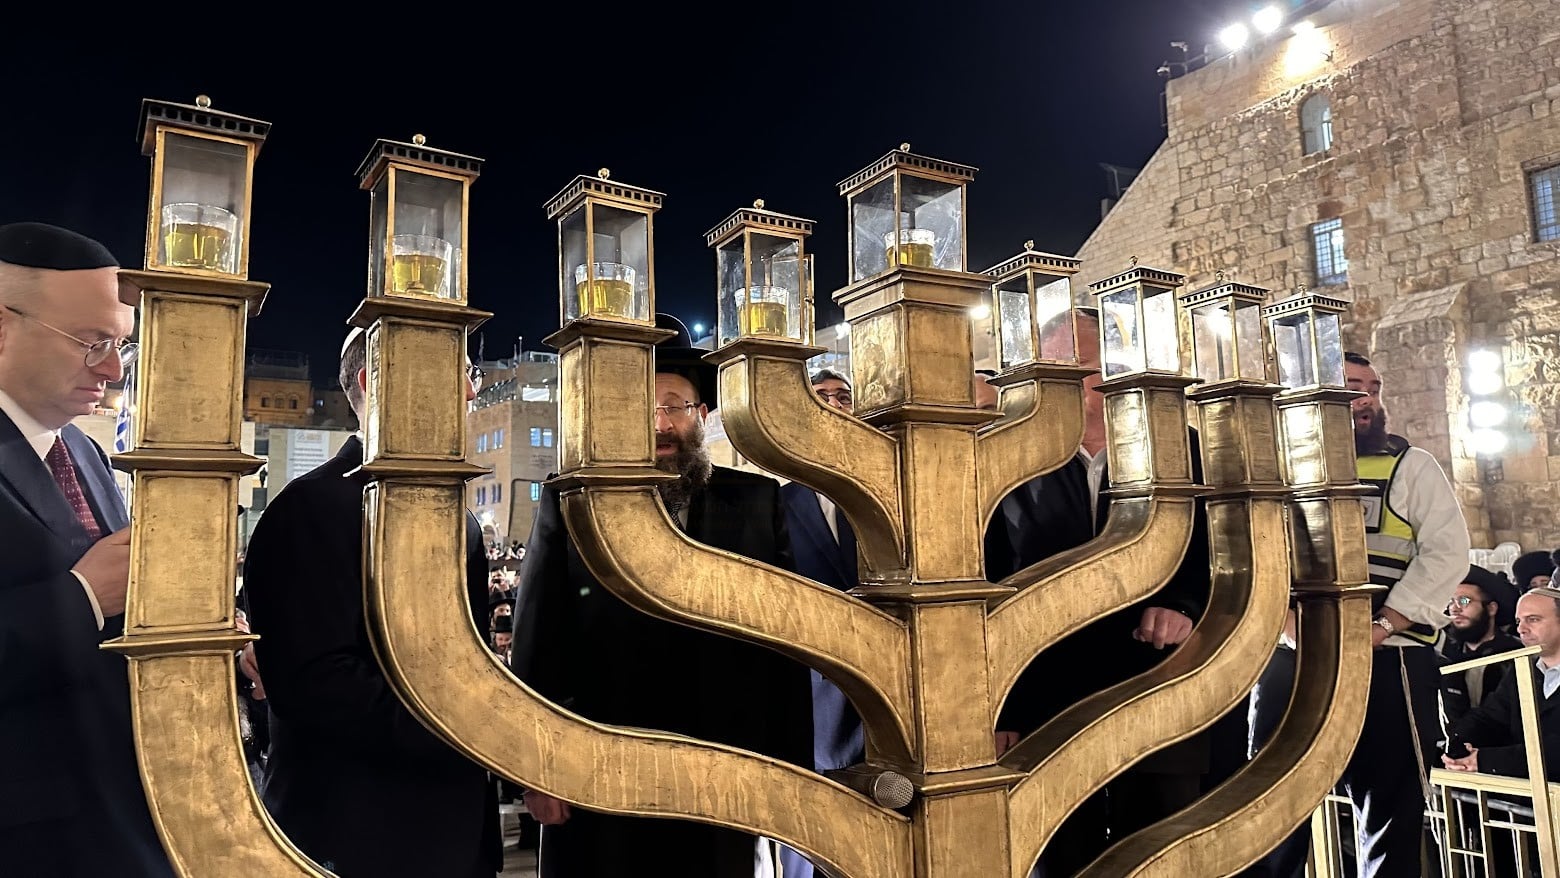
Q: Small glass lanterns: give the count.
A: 9